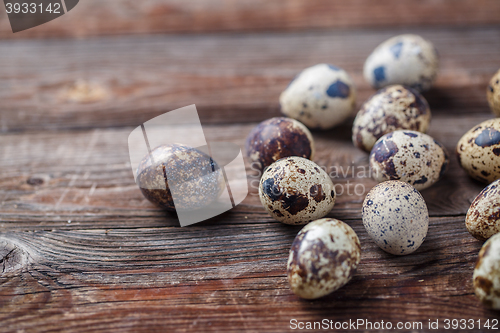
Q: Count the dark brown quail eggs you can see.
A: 2